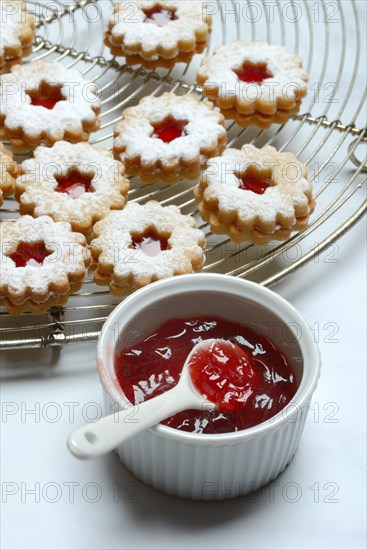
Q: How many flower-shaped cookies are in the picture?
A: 10